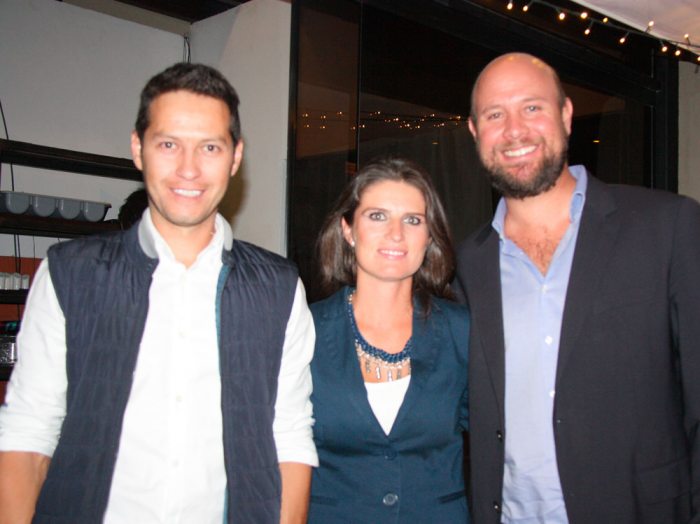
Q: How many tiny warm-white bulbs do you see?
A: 12